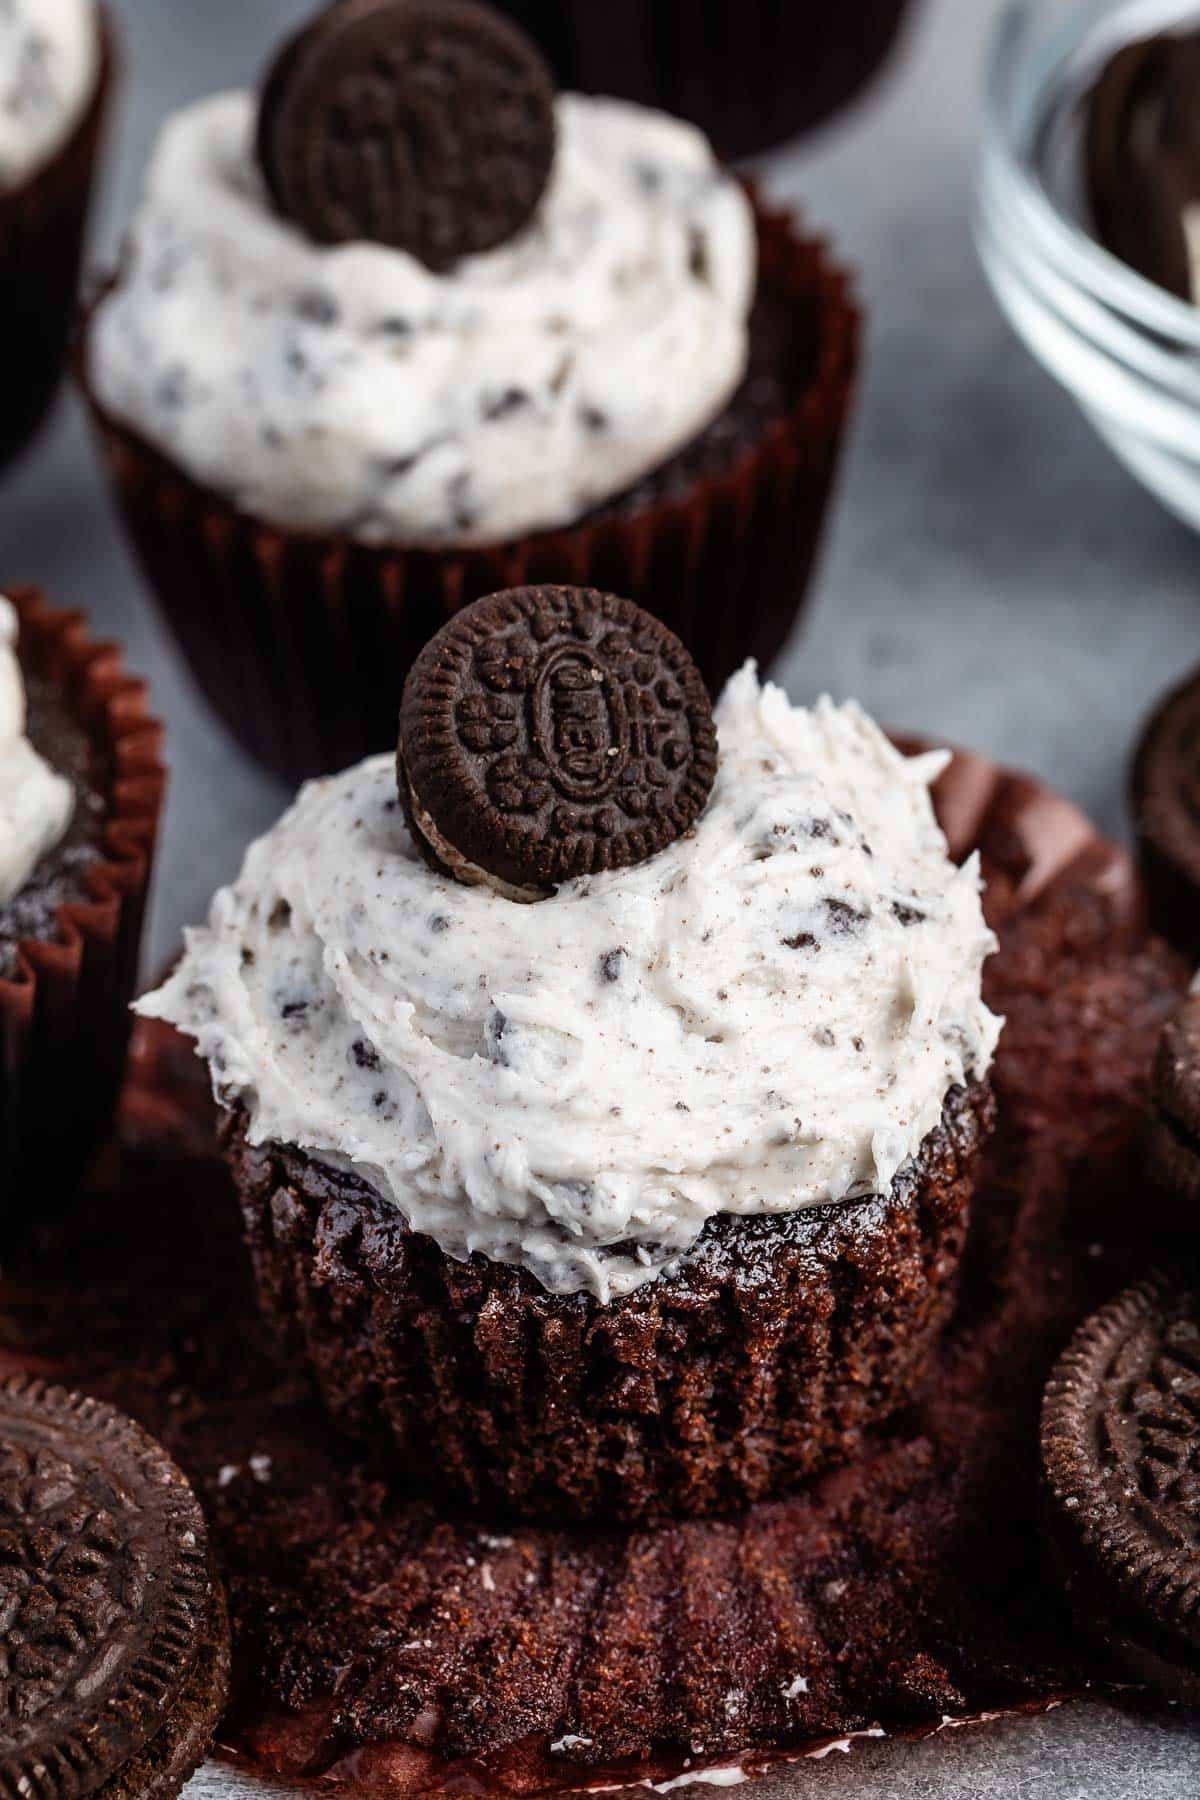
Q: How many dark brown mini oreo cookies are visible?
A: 2